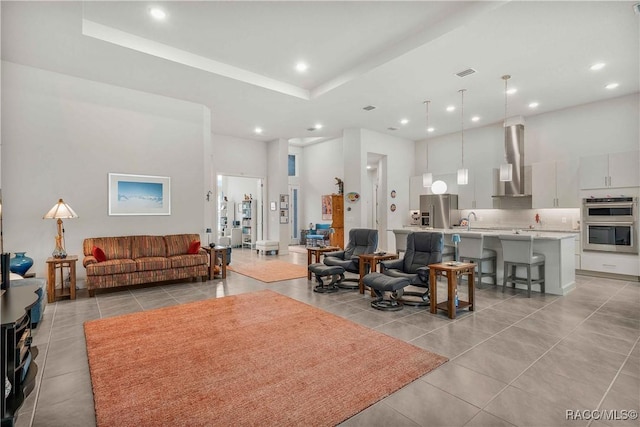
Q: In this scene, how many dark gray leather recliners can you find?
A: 2